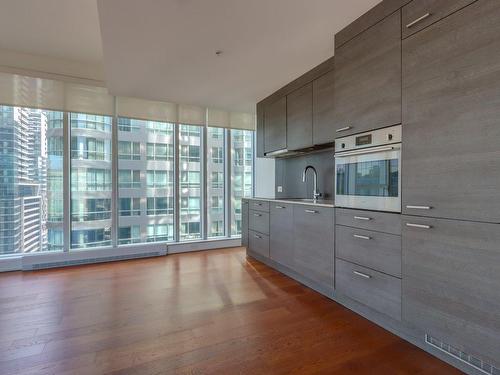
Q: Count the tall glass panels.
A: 6